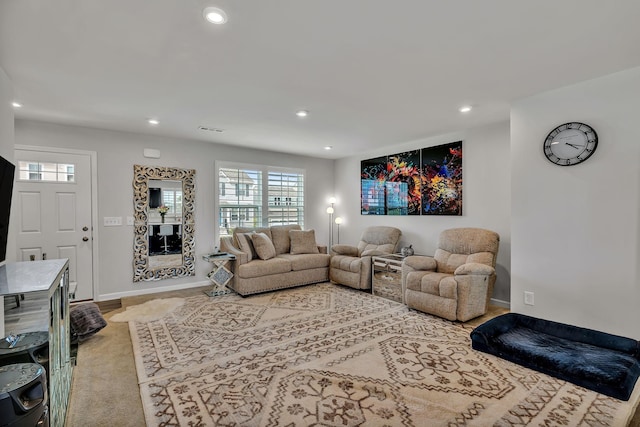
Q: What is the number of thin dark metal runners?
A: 0